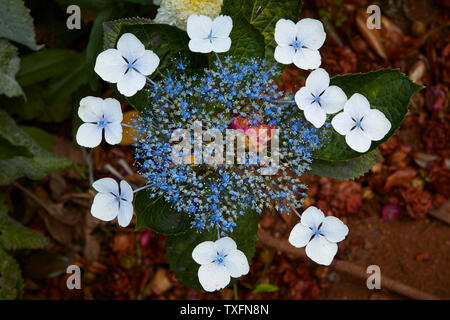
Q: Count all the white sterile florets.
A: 9